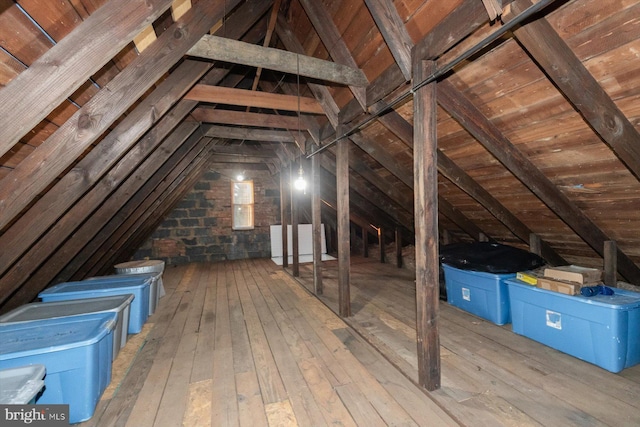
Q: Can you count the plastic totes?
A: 7